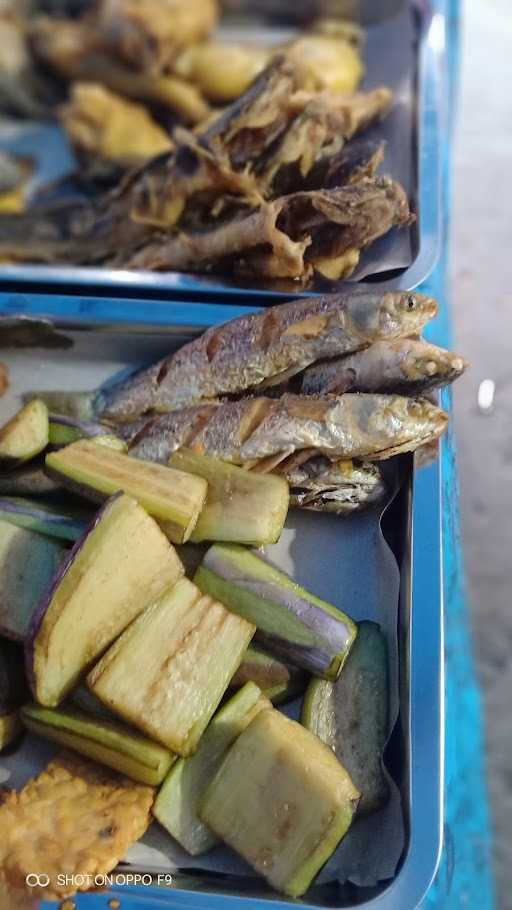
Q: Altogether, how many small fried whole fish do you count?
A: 4